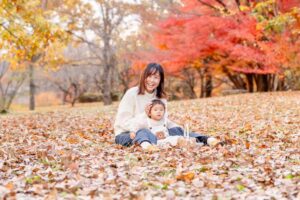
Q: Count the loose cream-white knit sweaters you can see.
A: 1